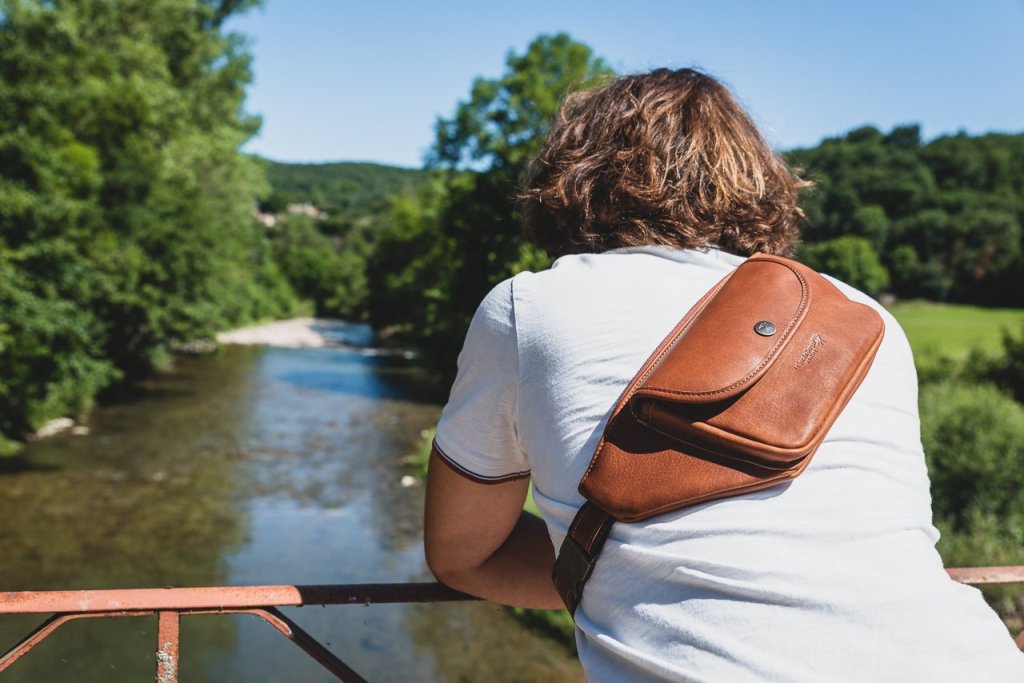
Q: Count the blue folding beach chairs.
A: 0